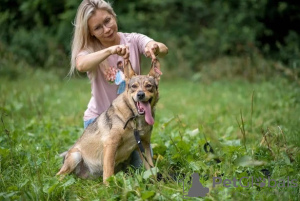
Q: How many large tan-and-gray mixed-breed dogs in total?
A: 1